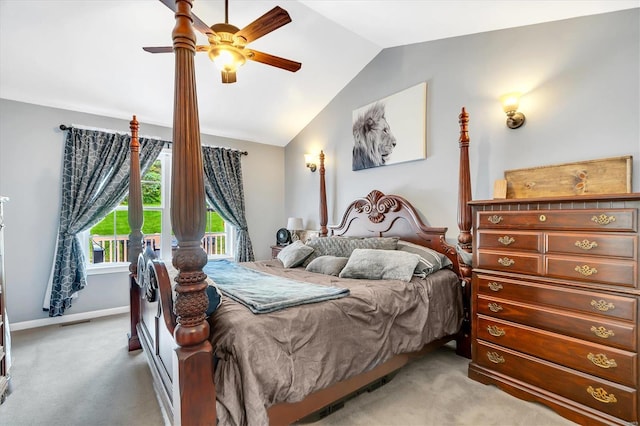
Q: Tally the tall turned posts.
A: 4